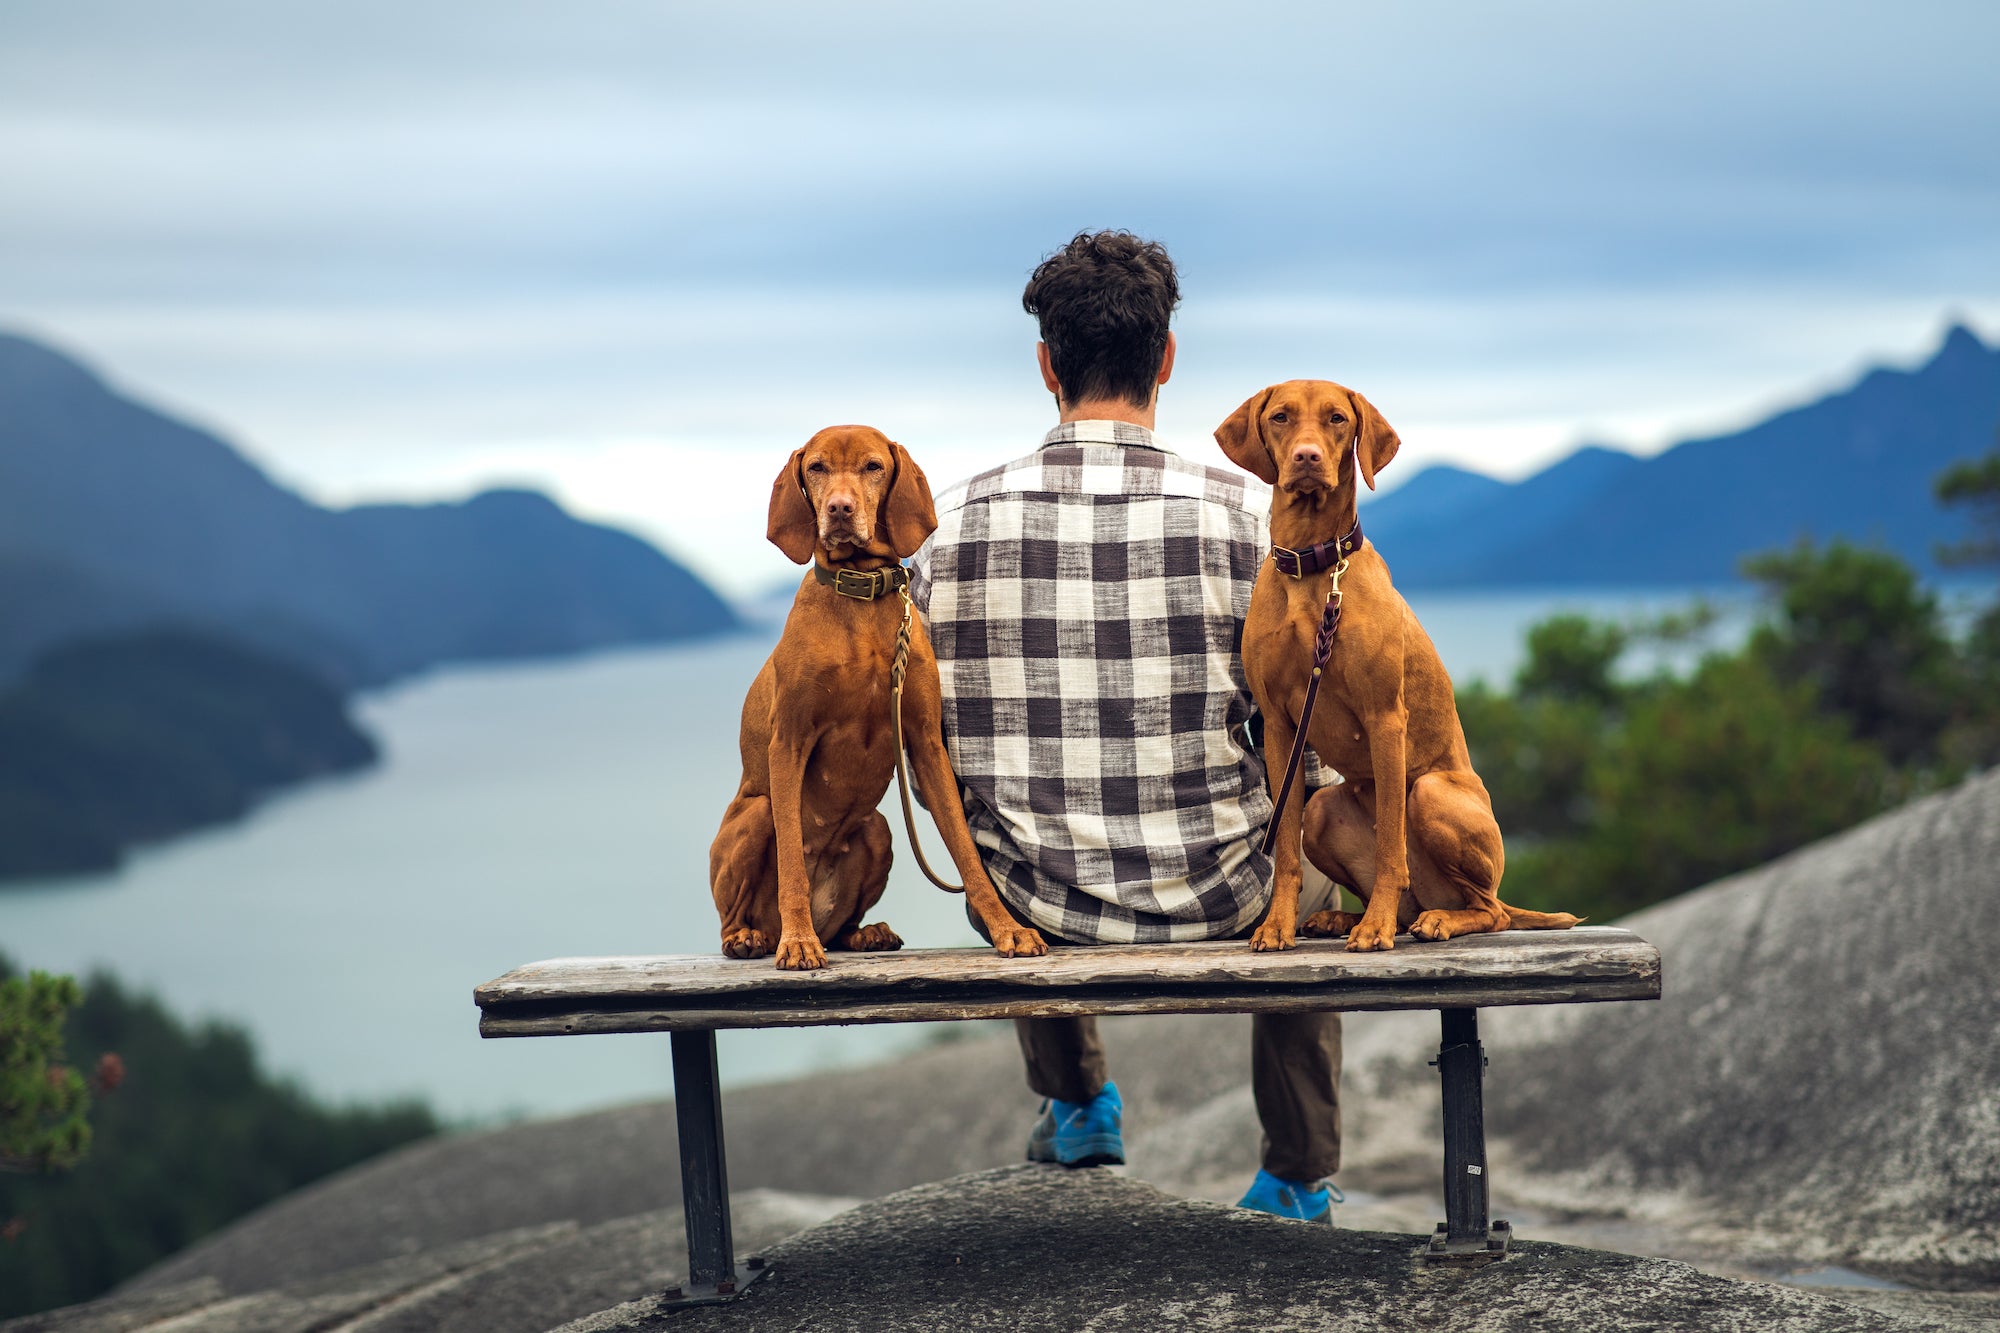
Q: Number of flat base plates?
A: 2